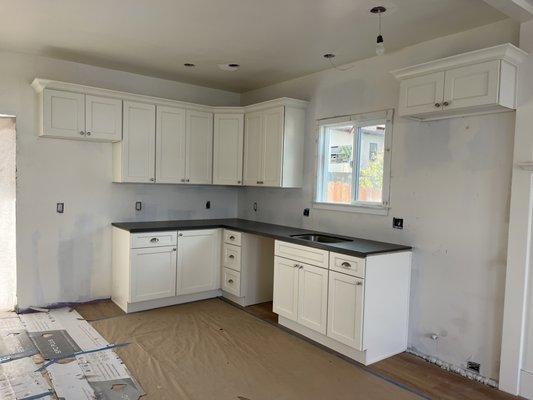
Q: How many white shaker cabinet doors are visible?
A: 15